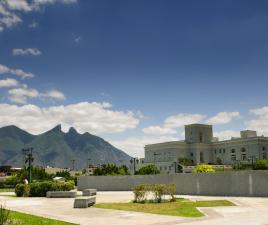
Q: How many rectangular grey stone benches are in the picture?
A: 3